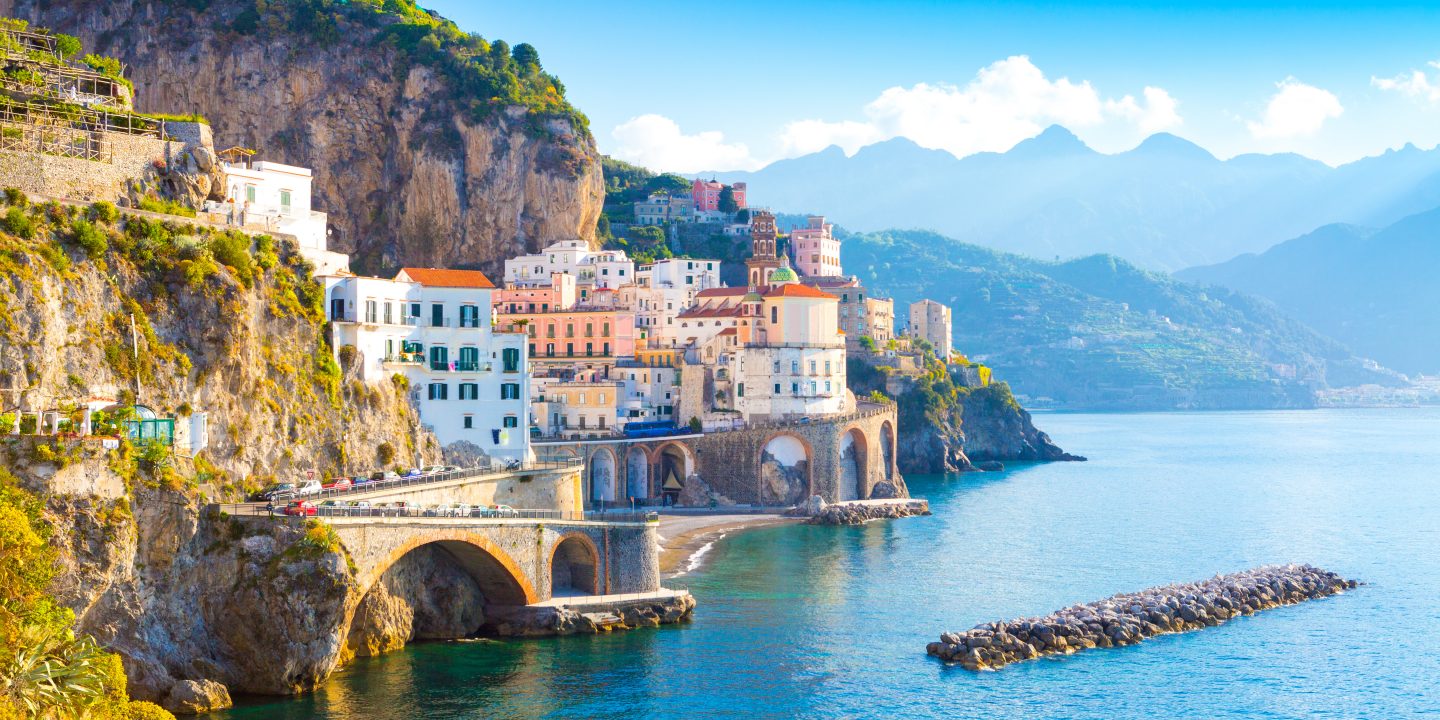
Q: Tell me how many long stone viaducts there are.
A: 2